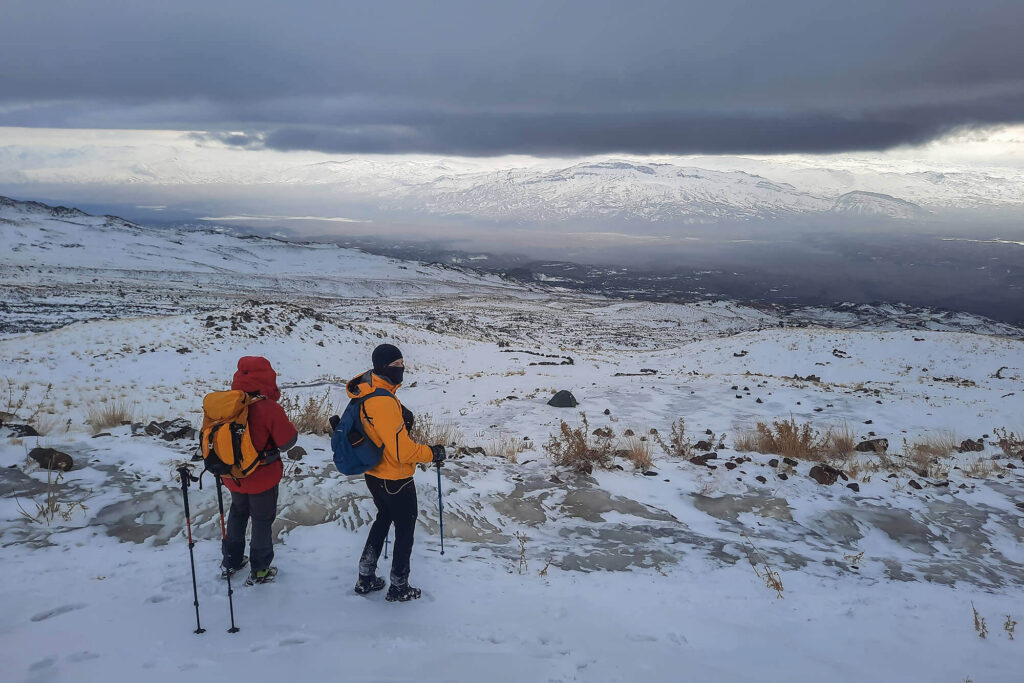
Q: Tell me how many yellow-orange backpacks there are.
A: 1